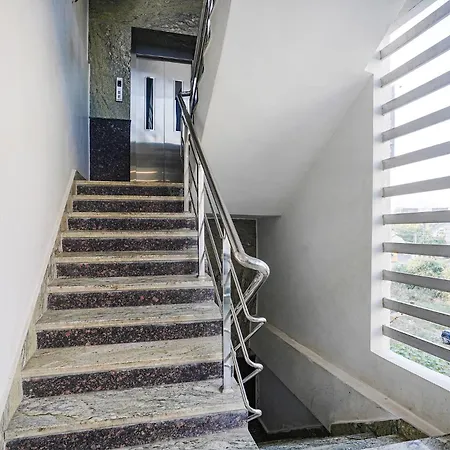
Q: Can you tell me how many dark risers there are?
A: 9